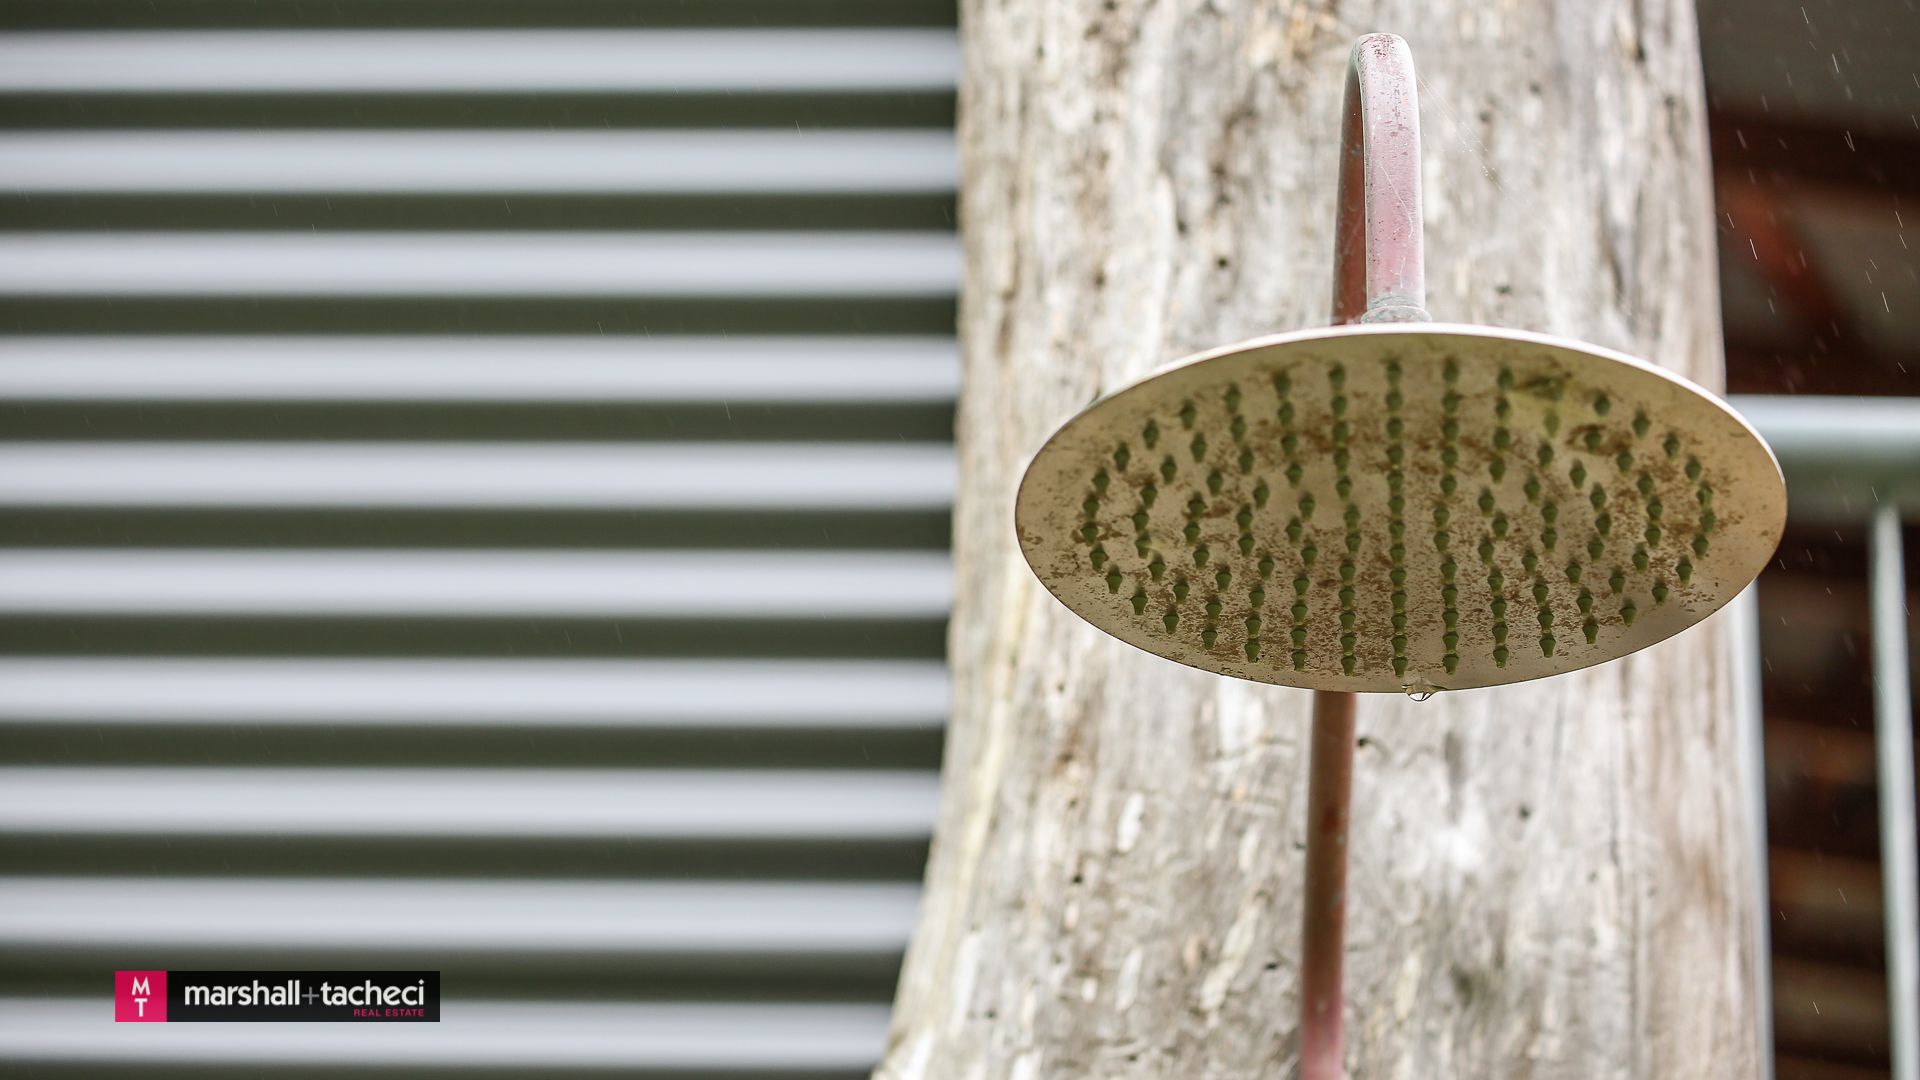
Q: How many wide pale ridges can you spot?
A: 10